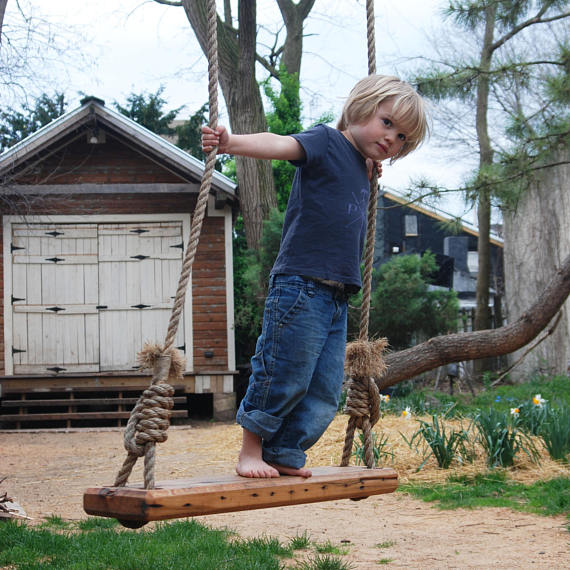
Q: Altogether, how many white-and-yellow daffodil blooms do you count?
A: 4